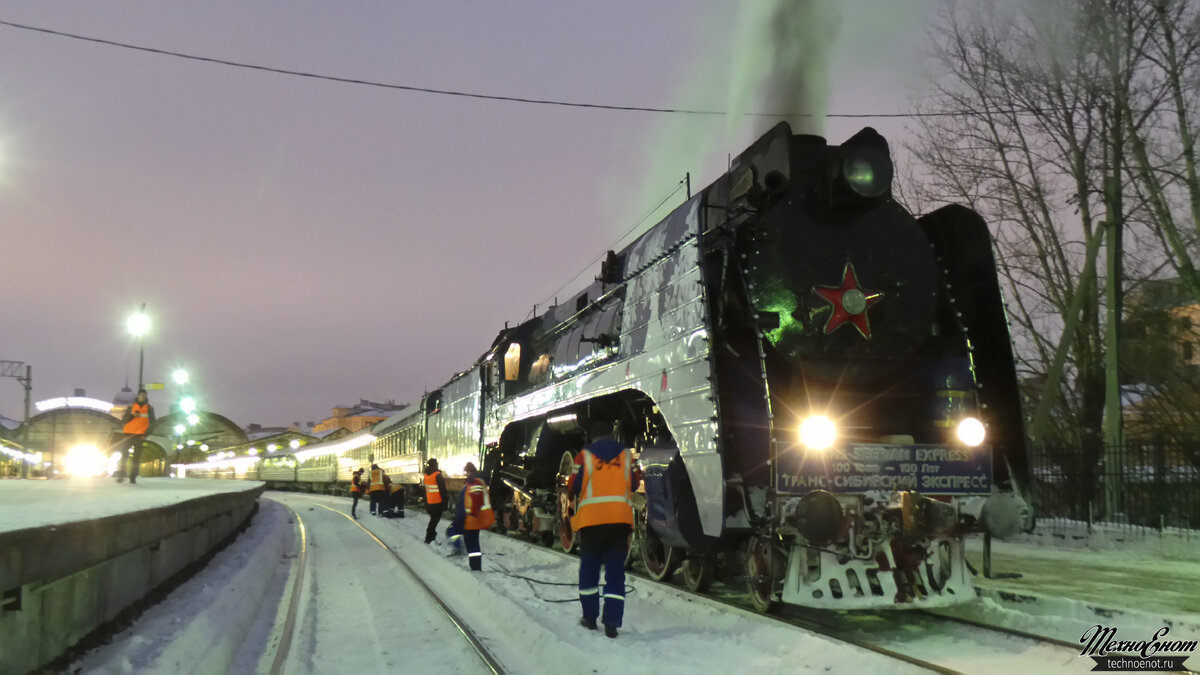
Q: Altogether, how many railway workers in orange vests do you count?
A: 7